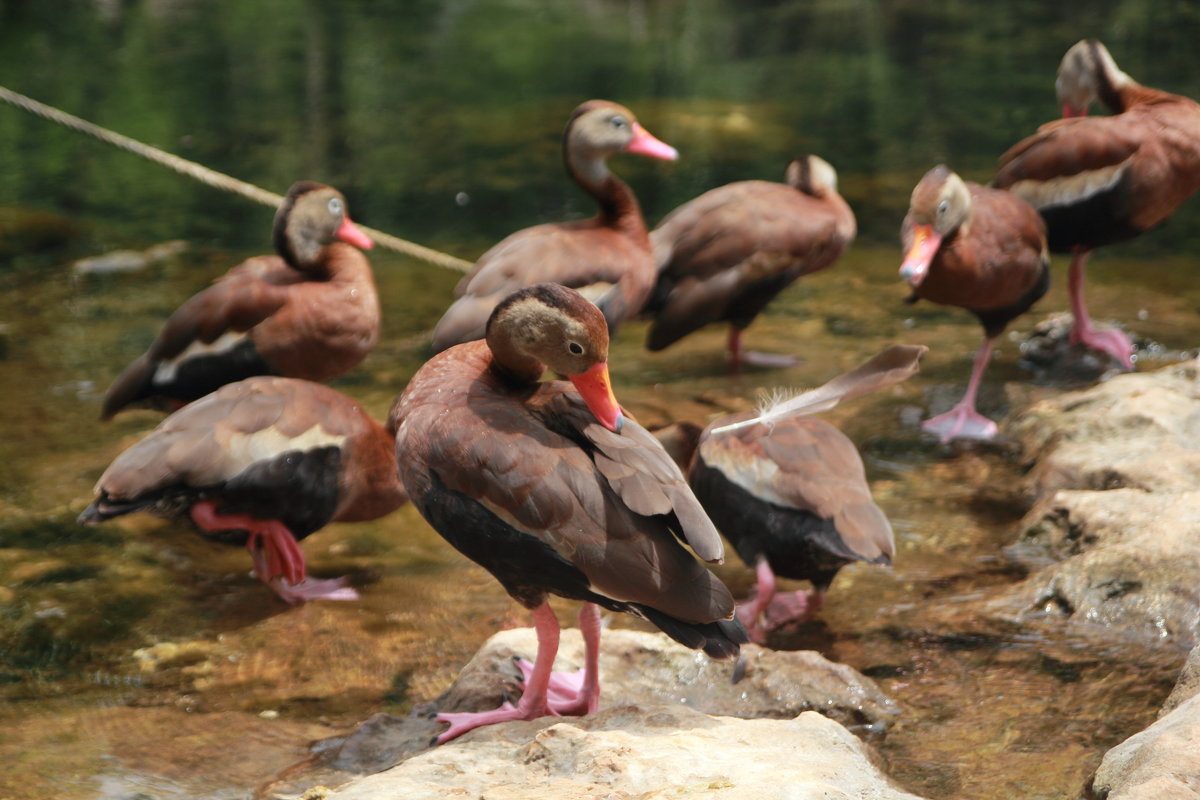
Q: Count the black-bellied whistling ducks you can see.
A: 8